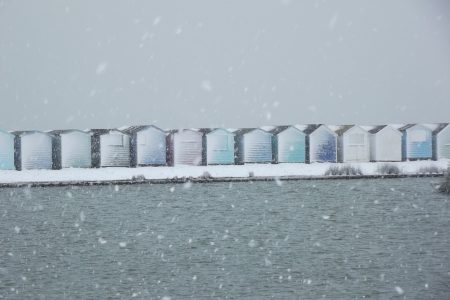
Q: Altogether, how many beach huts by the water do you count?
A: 14